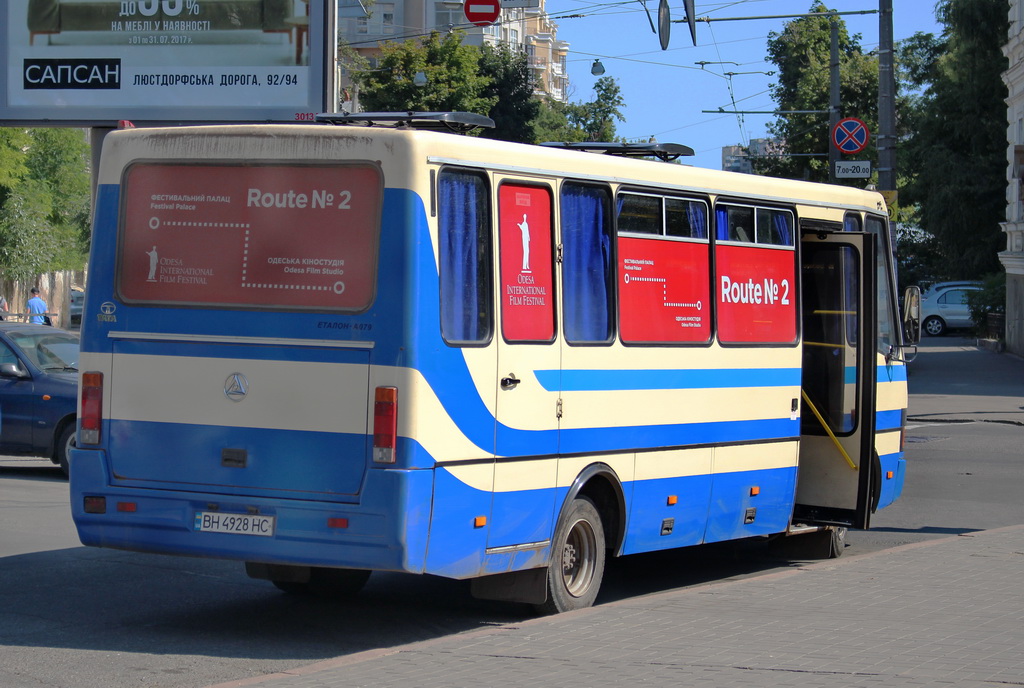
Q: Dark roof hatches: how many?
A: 2